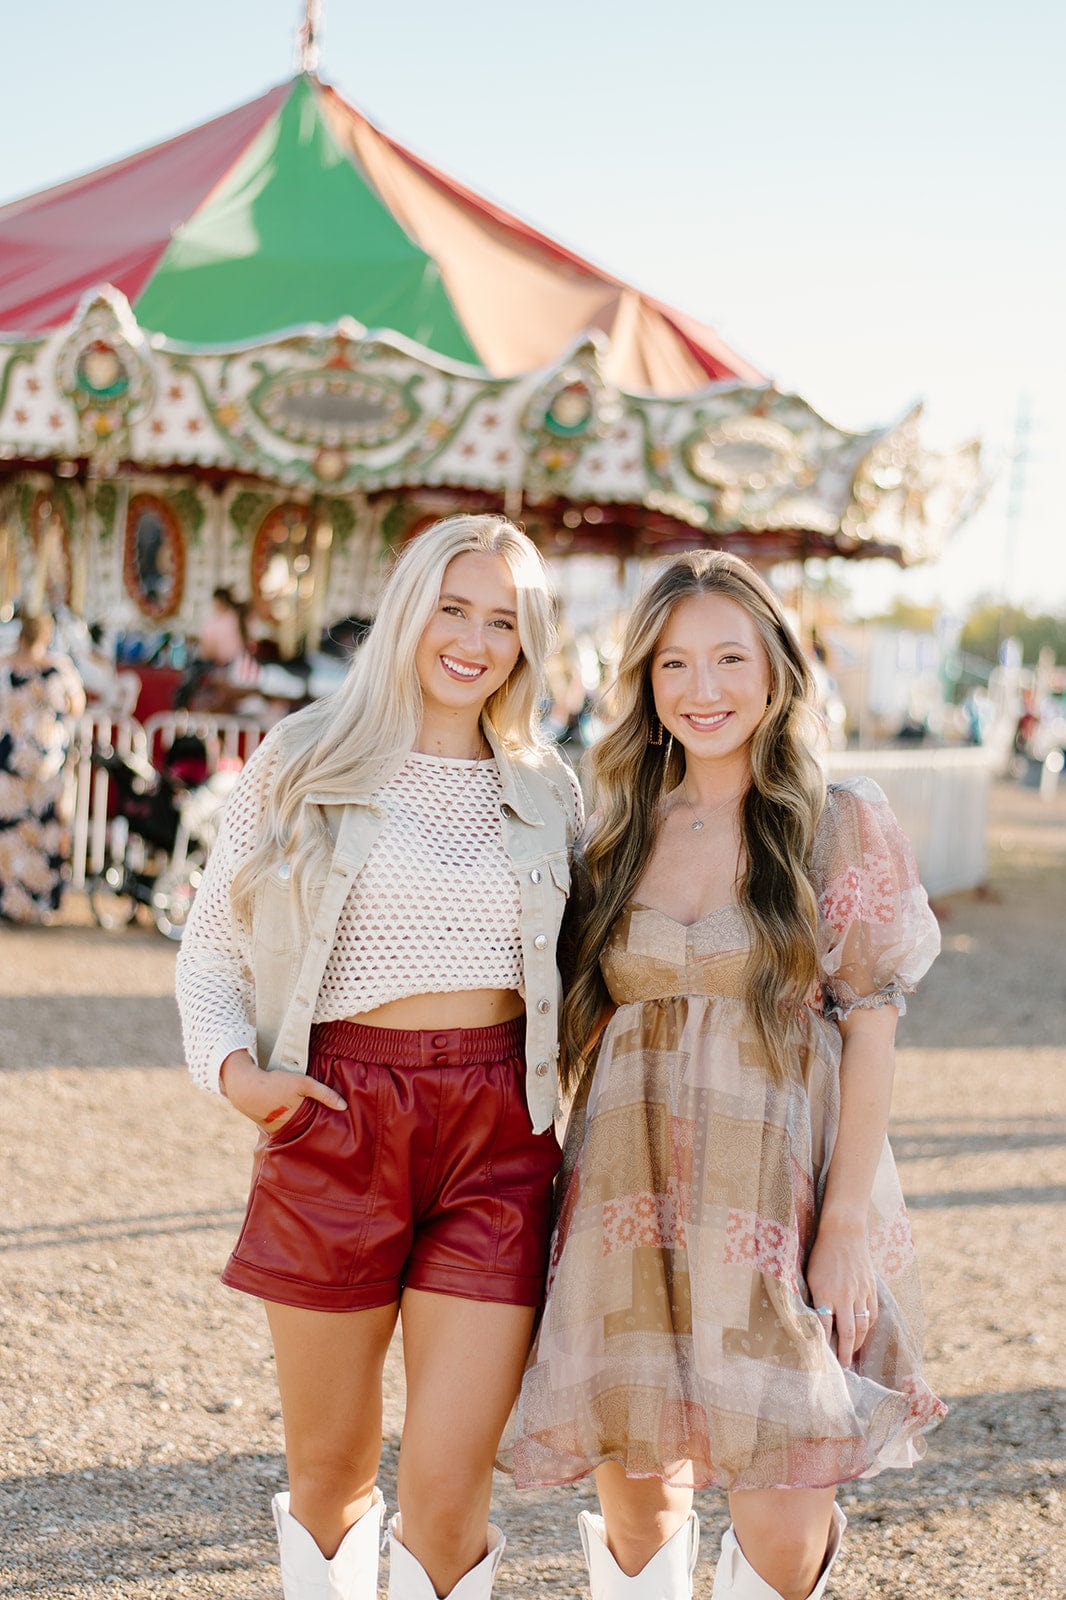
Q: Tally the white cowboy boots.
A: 4